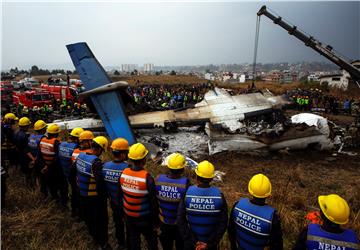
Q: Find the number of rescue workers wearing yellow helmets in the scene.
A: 11